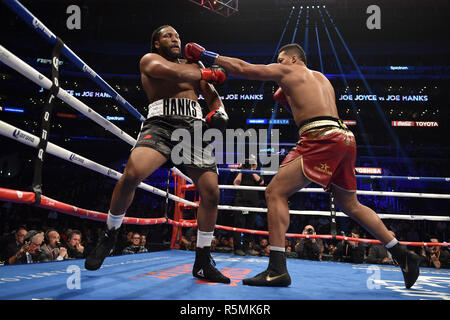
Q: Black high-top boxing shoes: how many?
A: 4